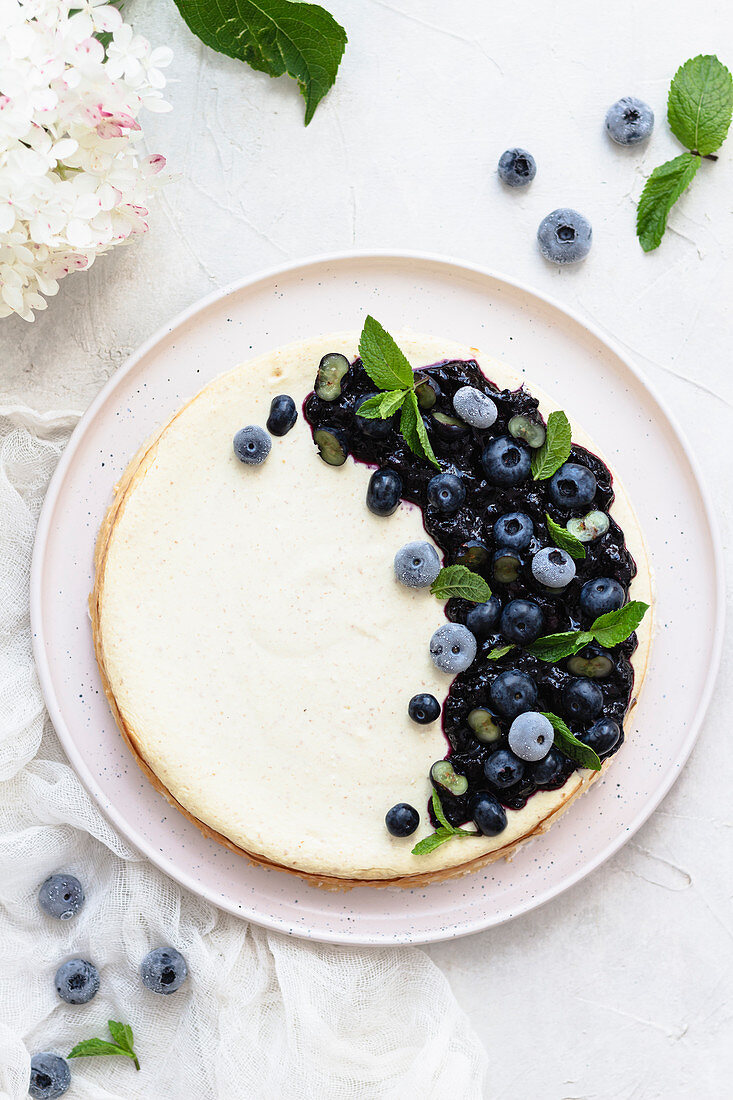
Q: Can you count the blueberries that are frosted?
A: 13